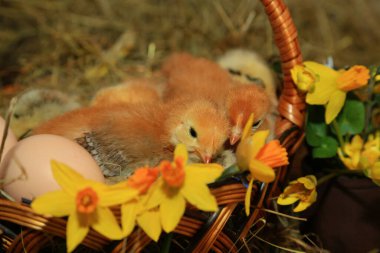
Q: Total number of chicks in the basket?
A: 5